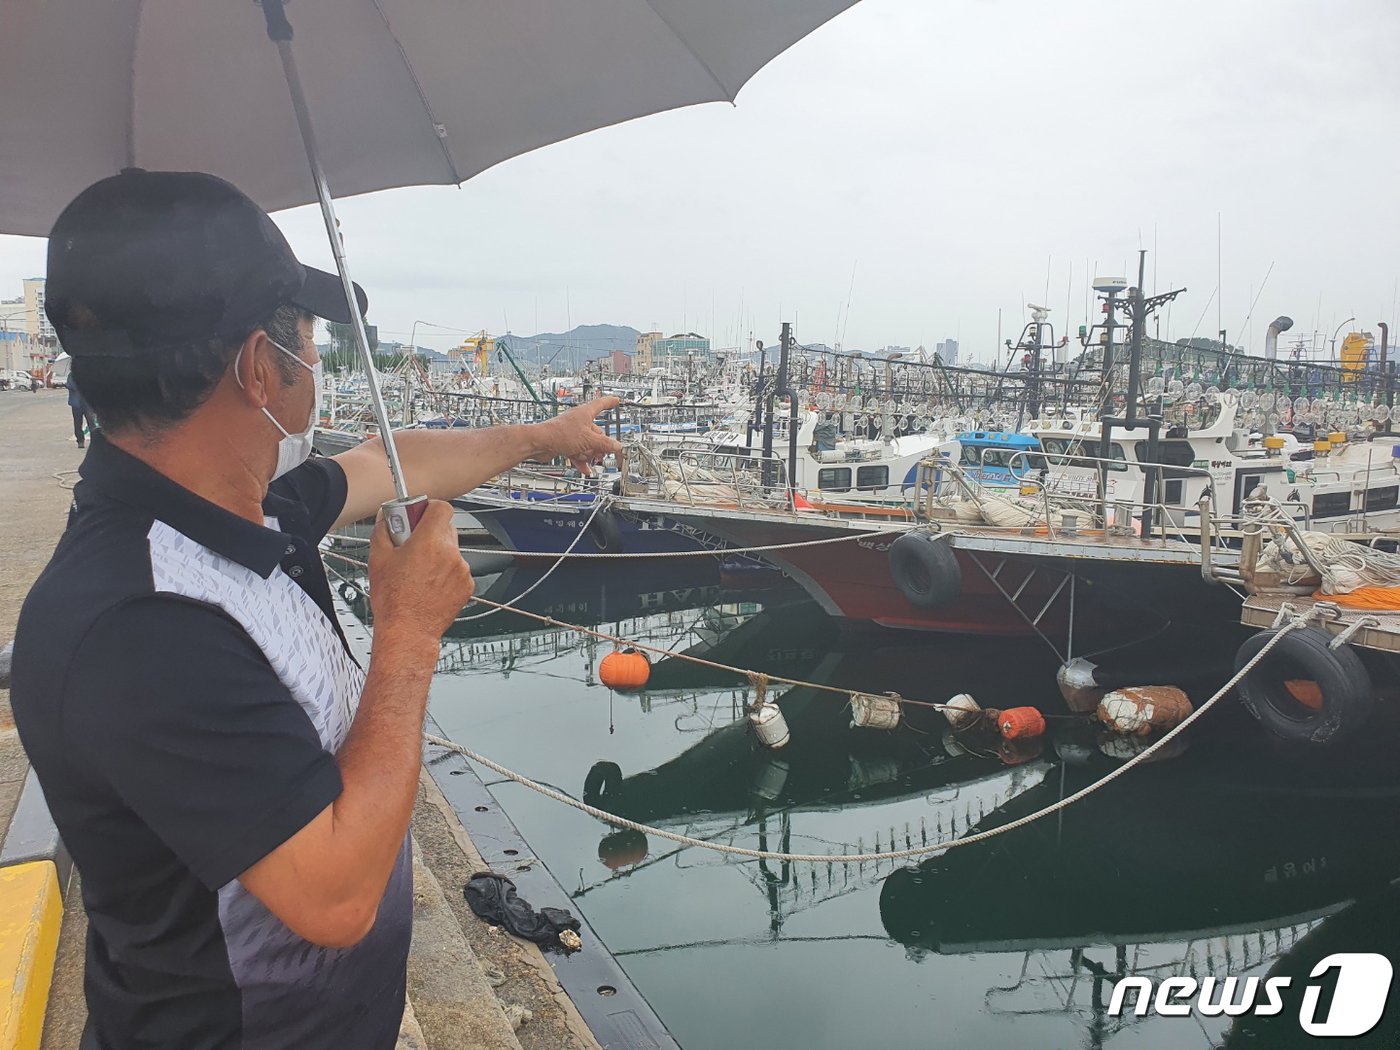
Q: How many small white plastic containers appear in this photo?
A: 3